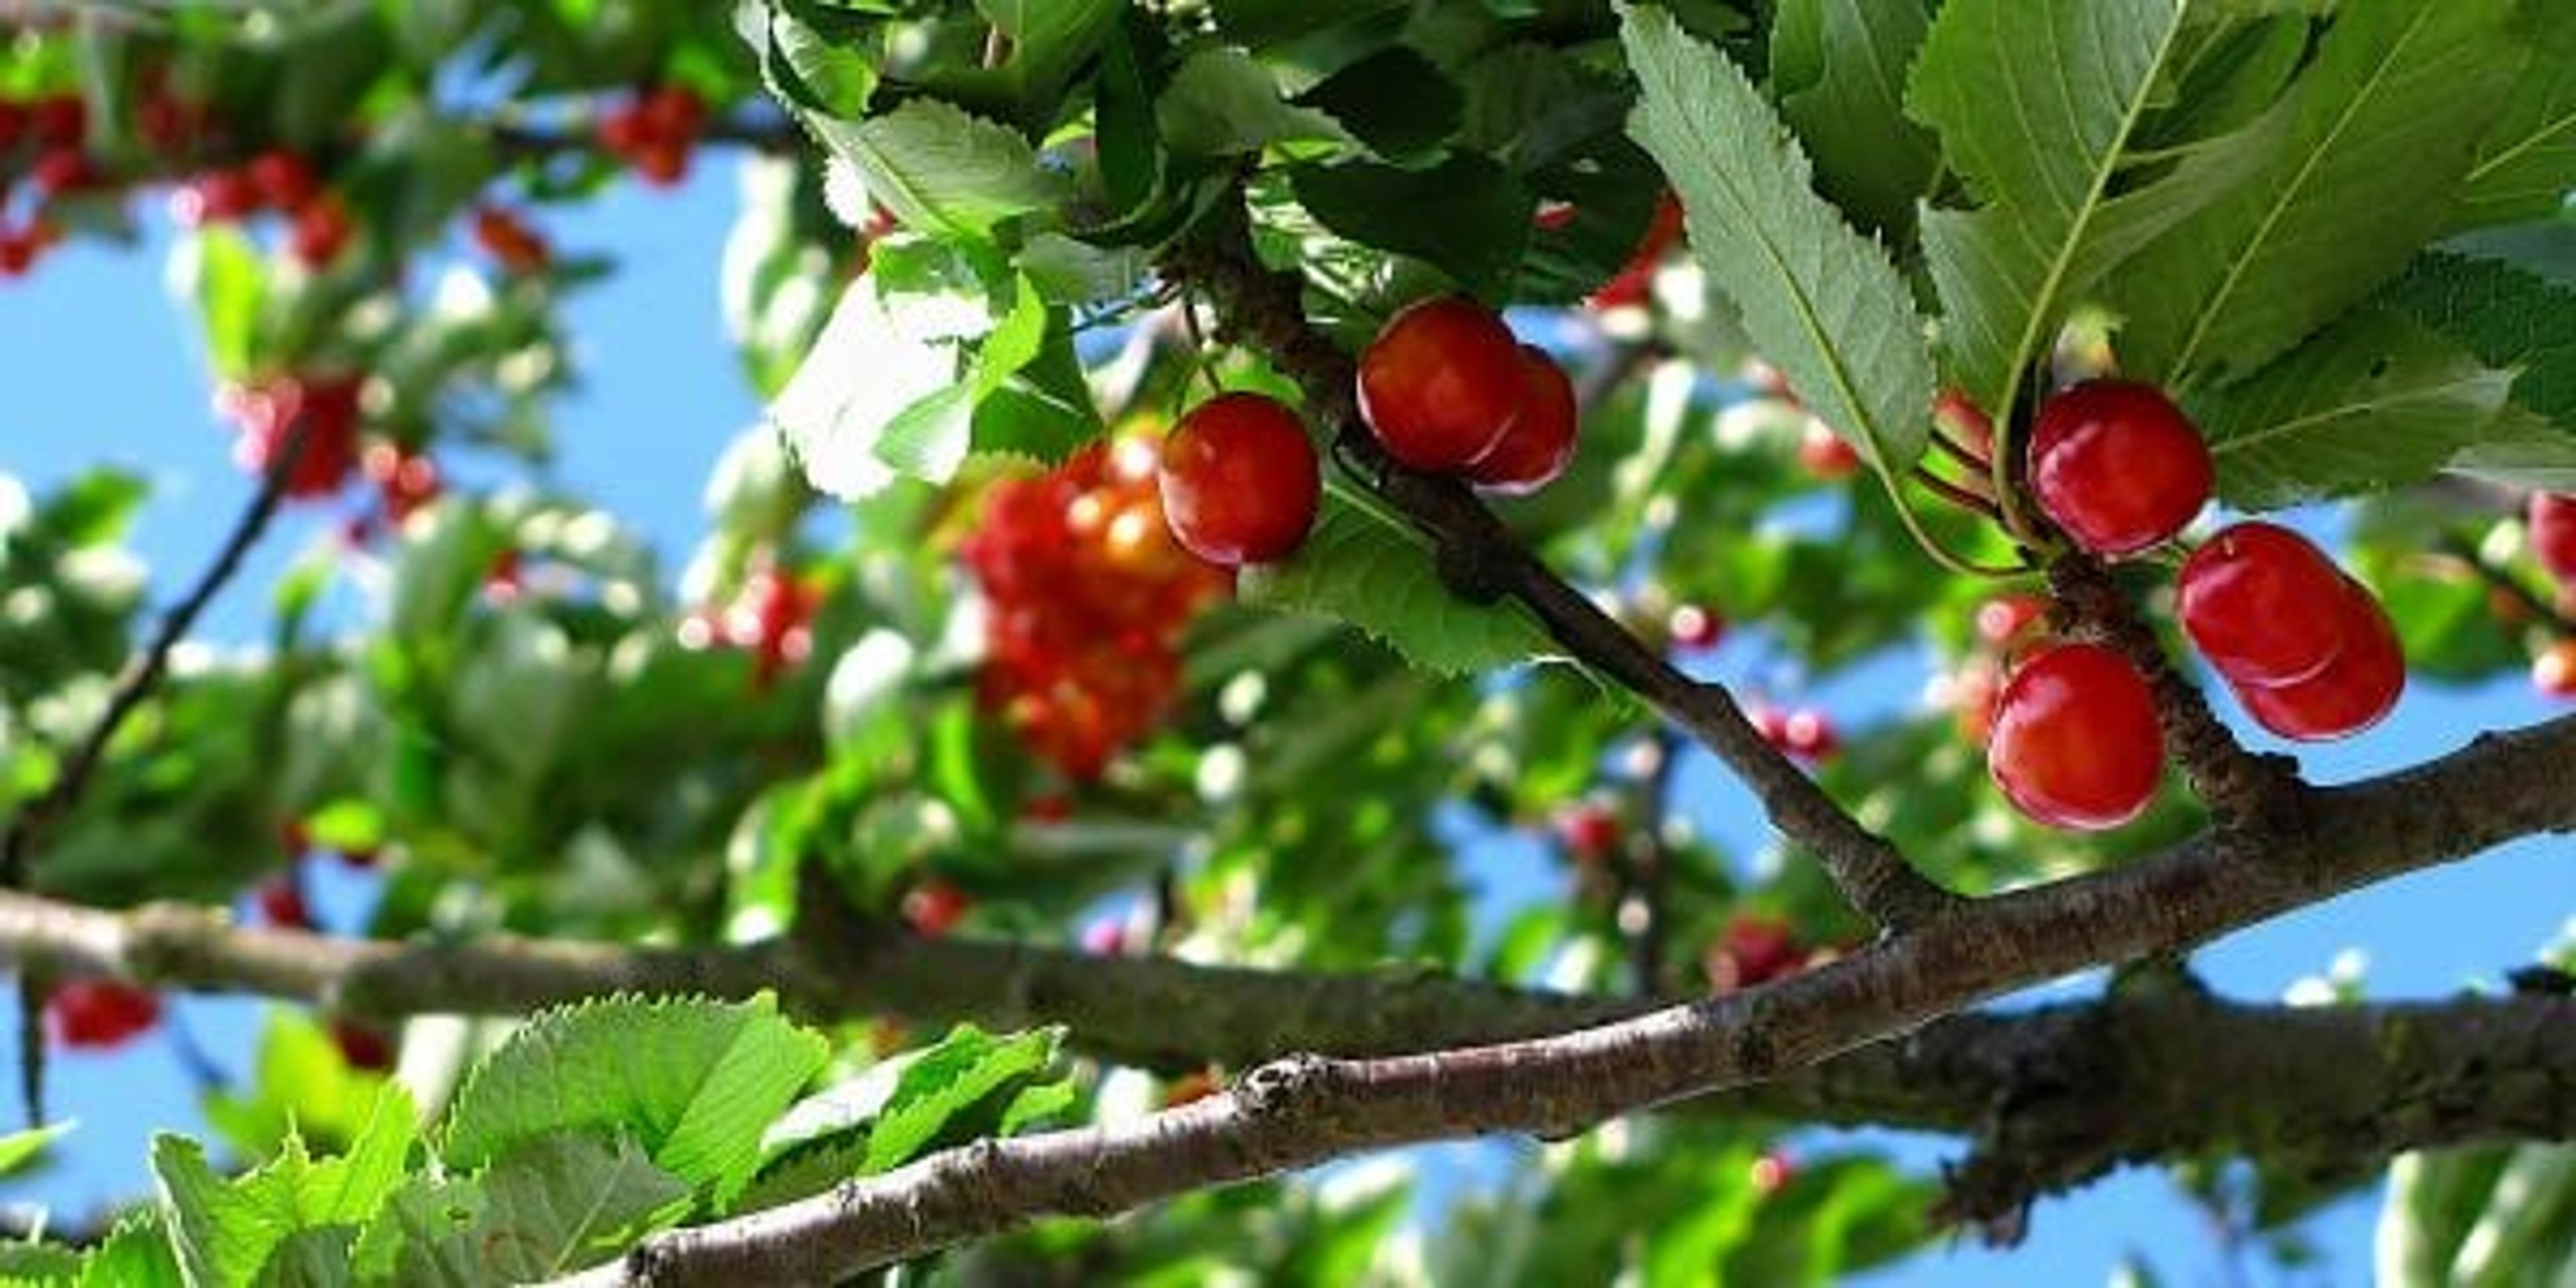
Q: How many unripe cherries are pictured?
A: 0